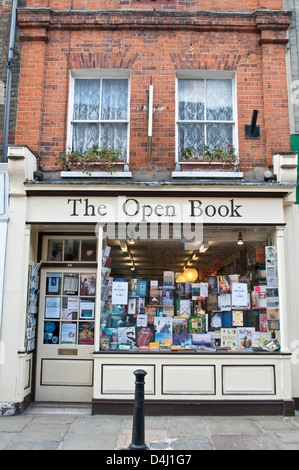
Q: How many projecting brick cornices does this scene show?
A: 1